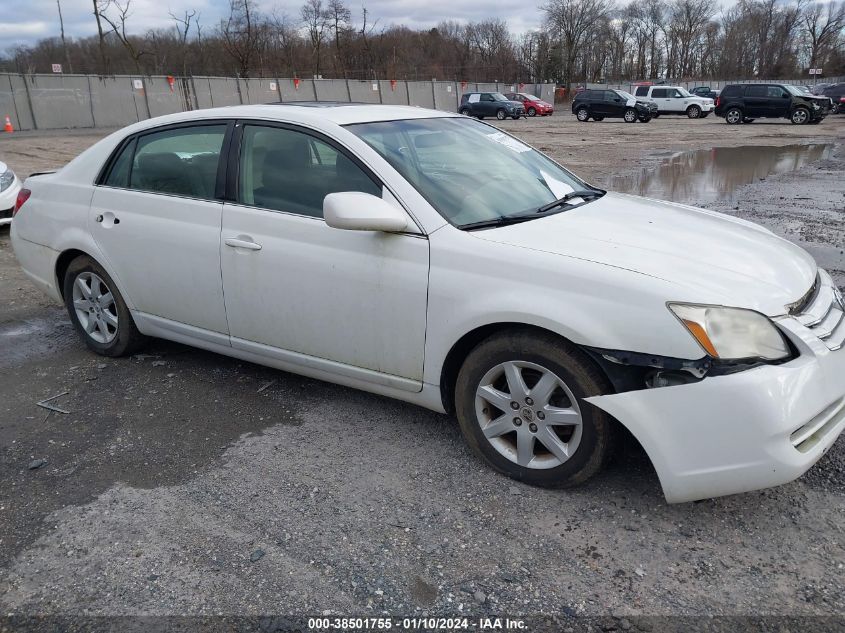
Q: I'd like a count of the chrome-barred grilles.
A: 1